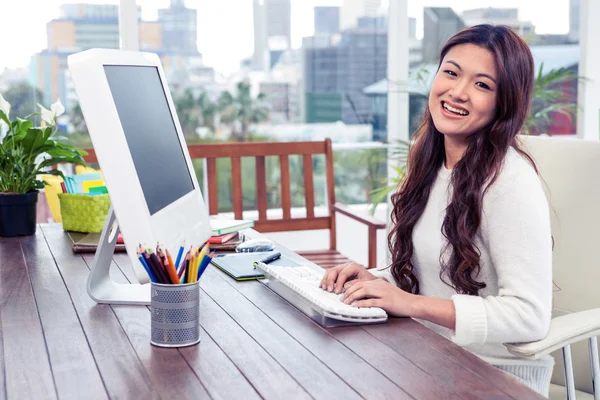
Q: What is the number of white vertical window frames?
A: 3